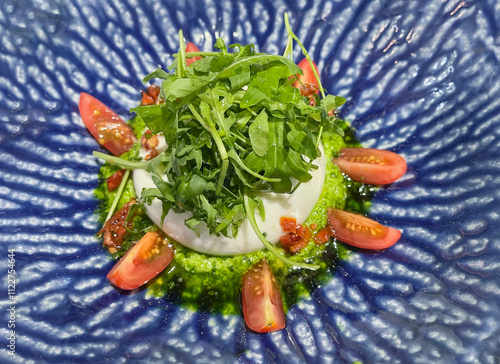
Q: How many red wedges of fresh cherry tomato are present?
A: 7